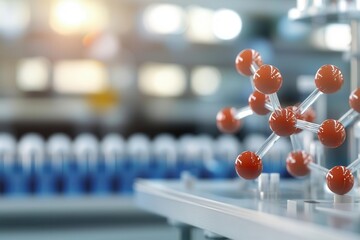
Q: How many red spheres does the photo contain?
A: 12